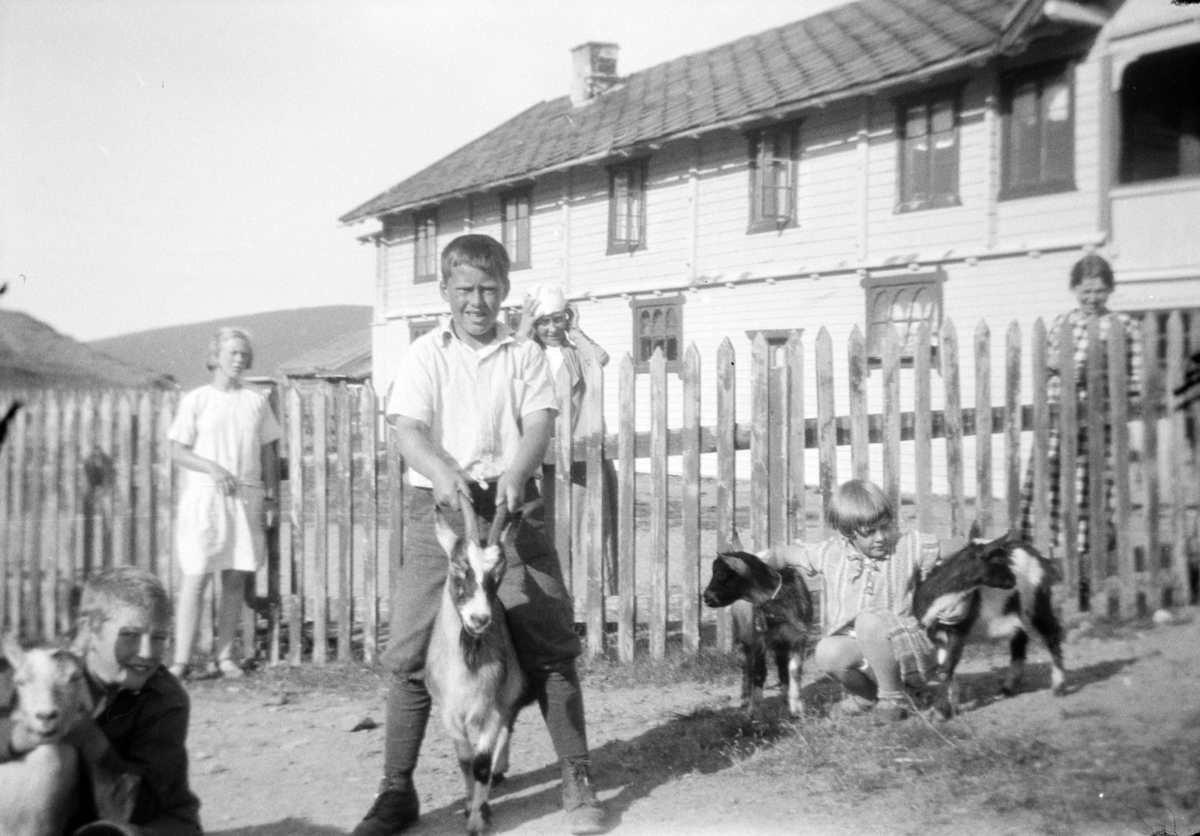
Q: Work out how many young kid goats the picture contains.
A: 2